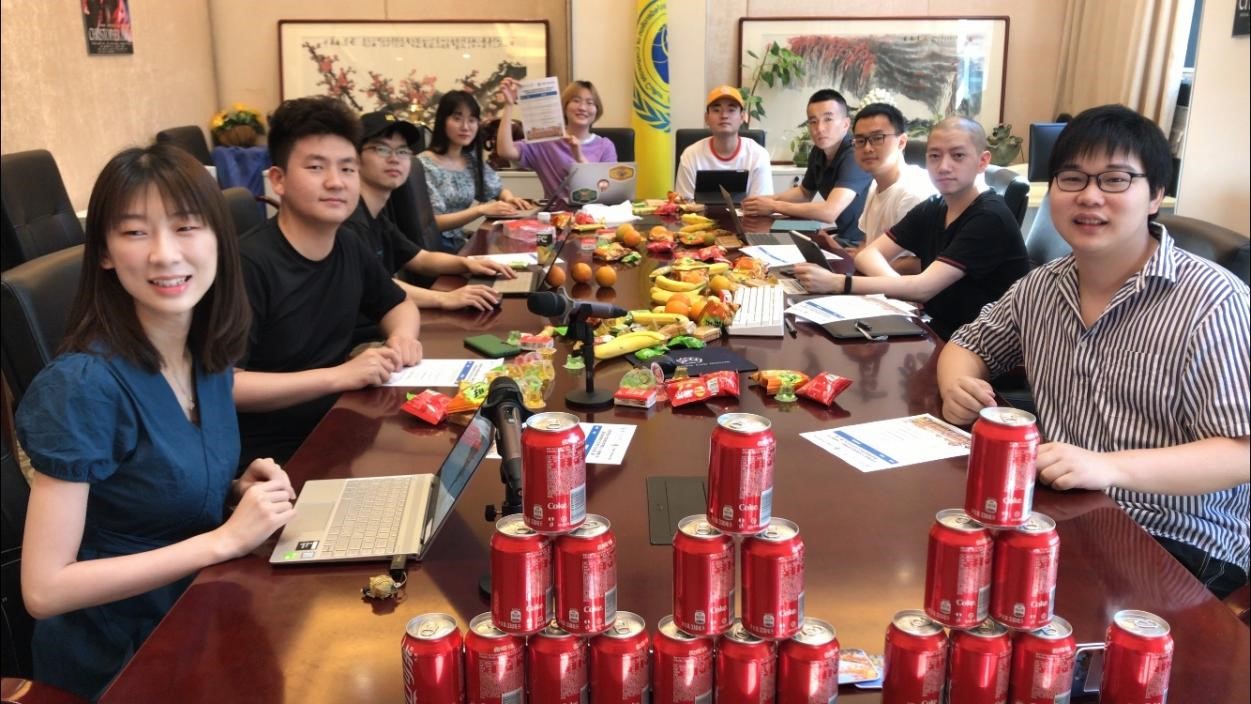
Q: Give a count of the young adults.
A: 10